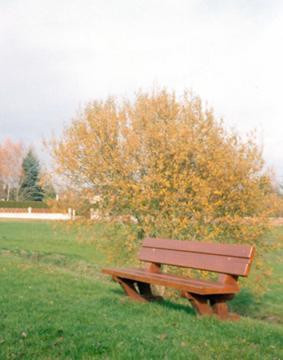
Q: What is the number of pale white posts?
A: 3